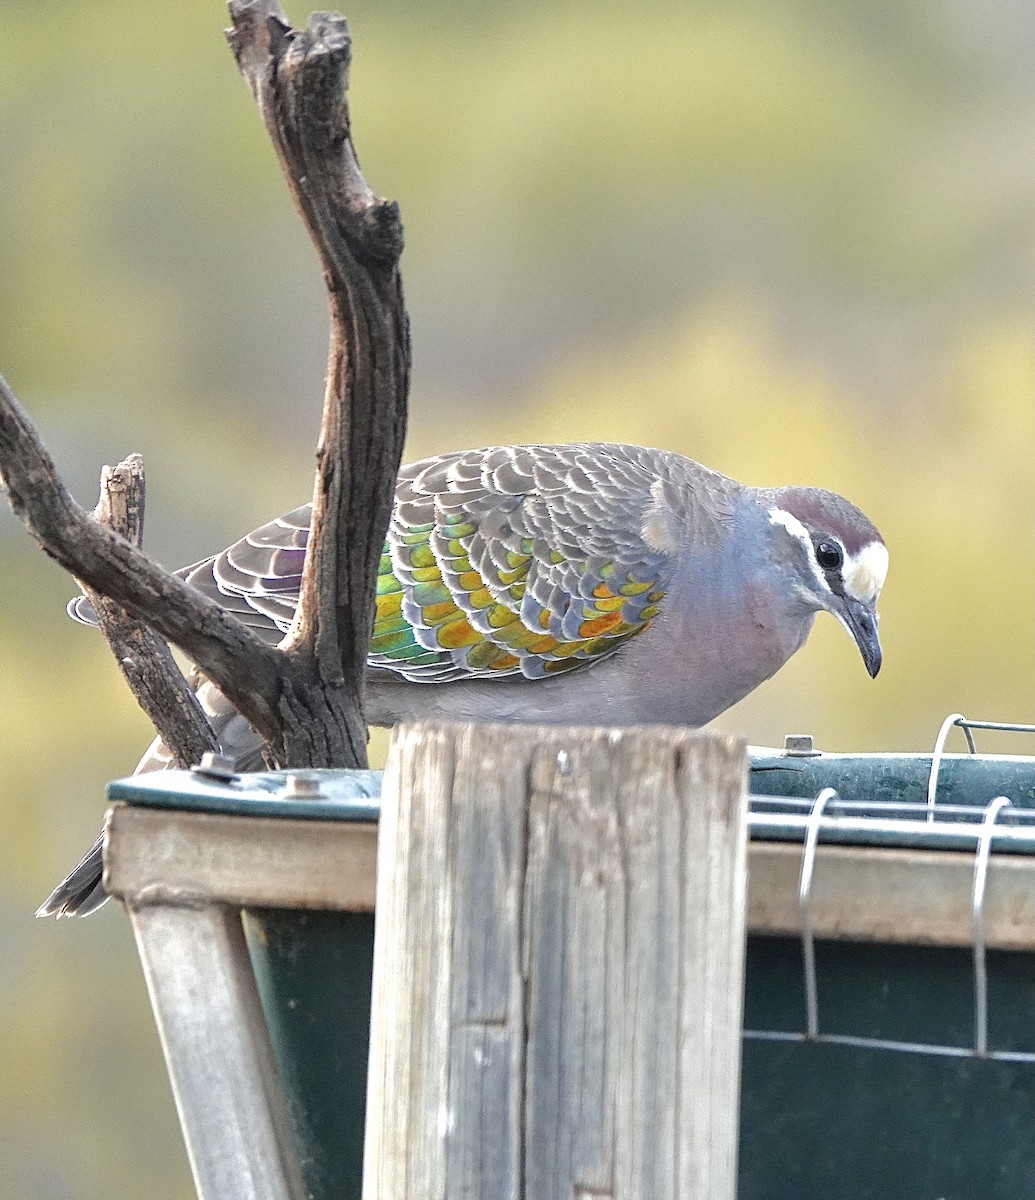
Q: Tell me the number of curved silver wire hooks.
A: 3